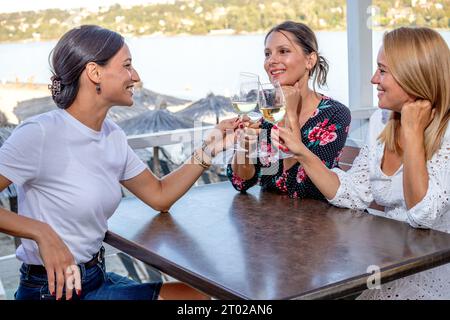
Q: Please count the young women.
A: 3